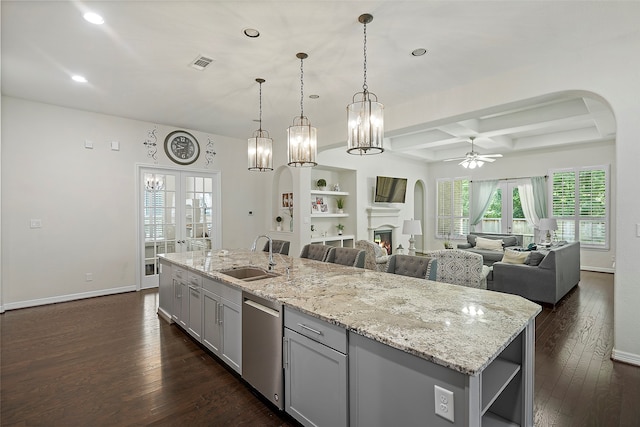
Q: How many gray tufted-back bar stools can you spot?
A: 4